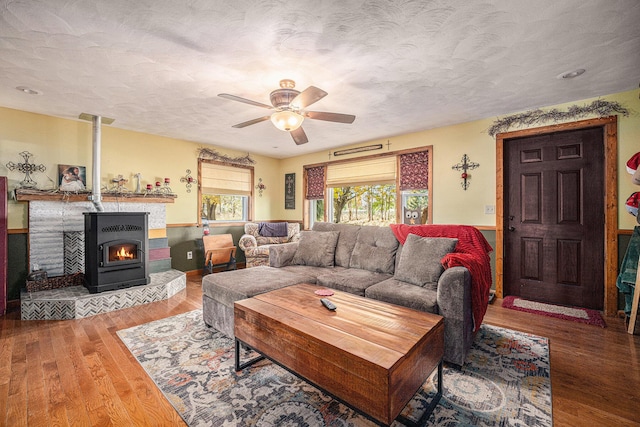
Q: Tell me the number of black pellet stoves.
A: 1